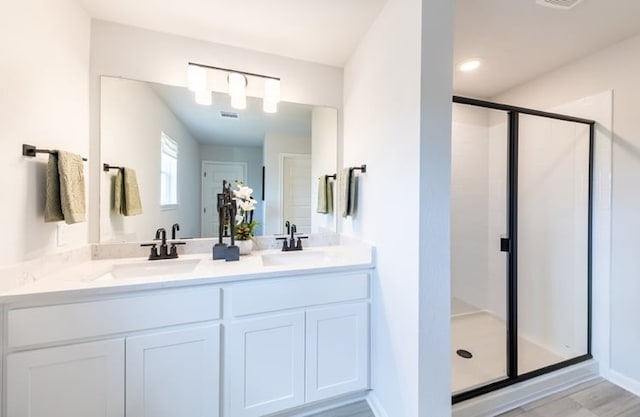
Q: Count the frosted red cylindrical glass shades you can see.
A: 0